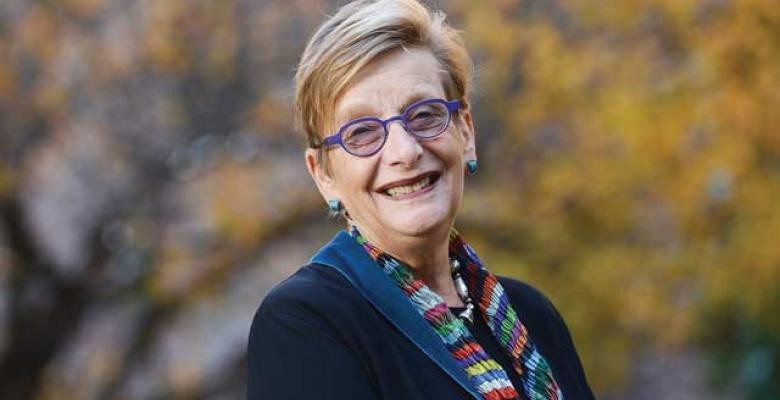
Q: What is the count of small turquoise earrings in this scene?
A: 2